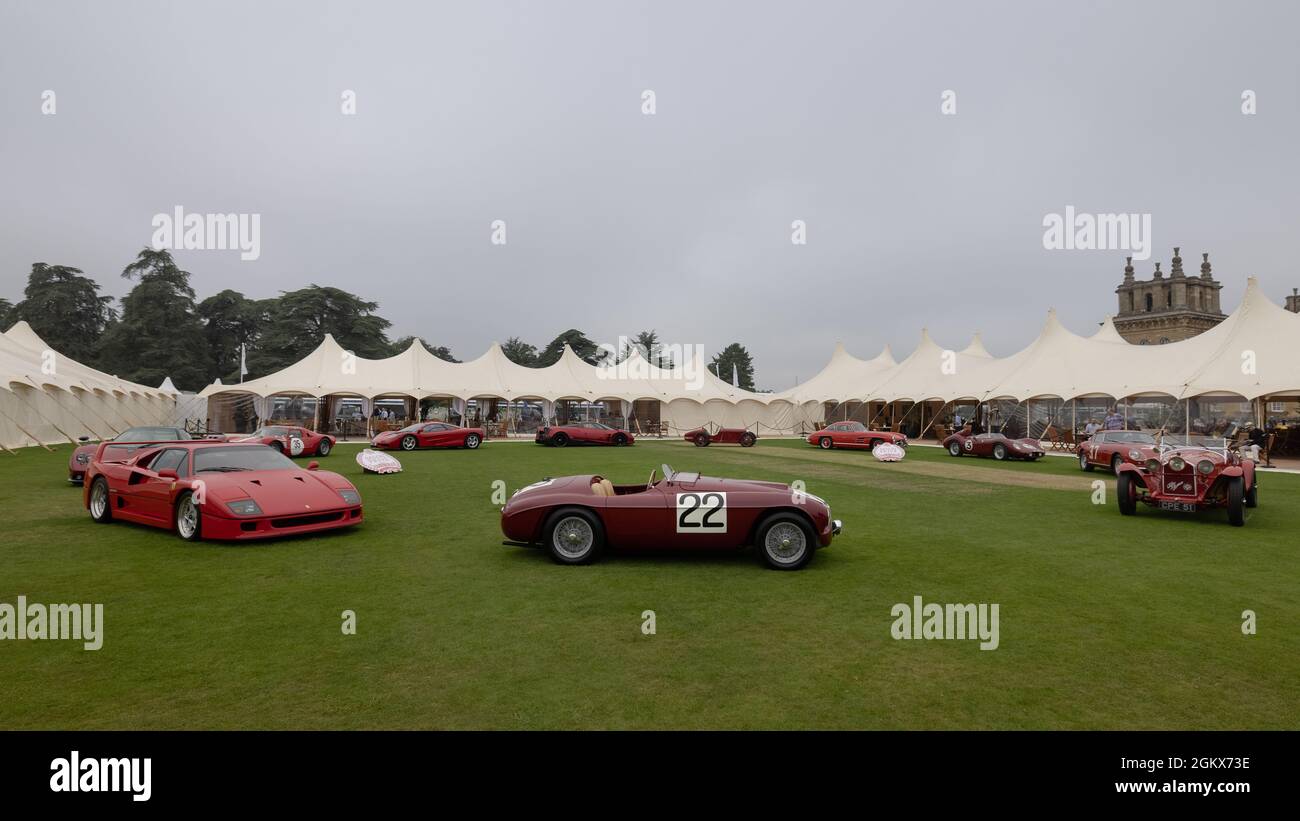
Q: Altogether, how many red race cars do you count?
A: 11